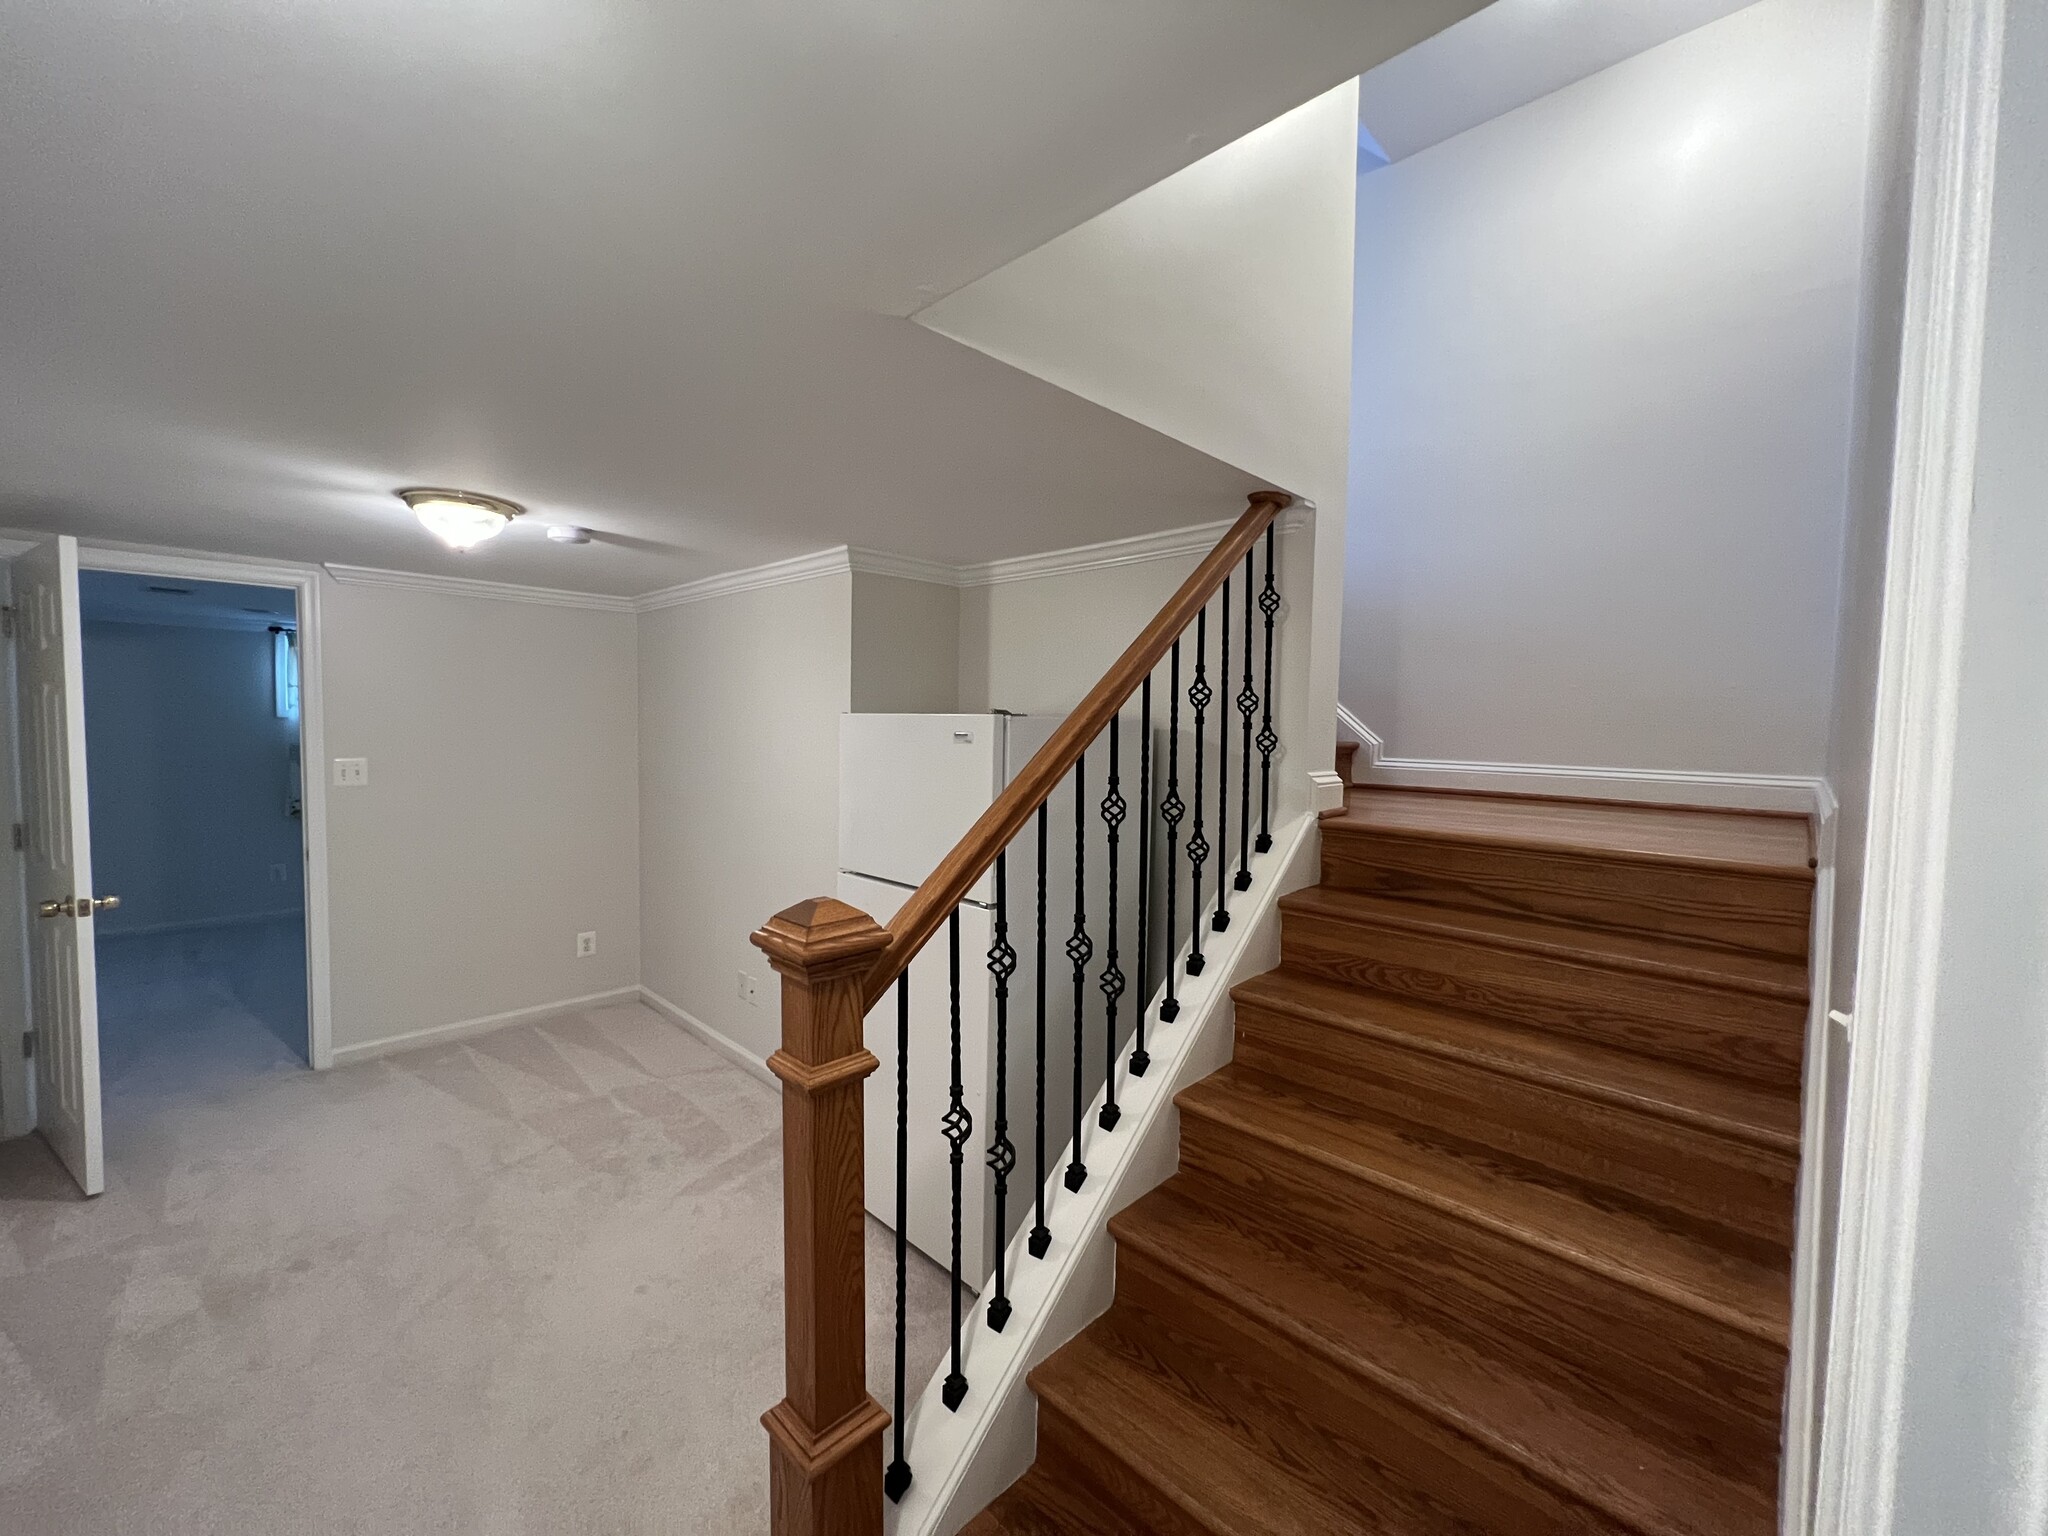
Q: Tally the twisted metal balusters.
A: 12